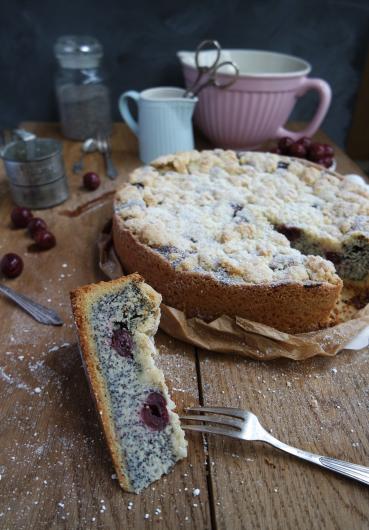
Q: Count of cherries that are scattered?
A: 5